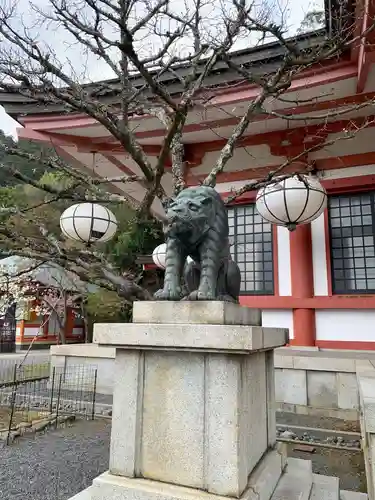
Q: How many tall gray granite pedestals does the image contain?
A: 1